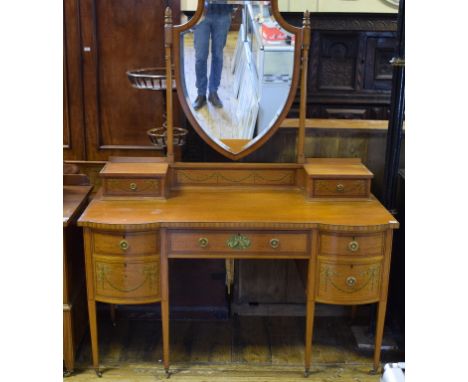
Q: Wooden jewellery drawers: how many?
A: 2